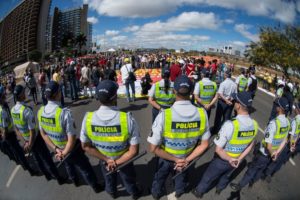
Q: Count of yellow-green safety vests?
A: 11